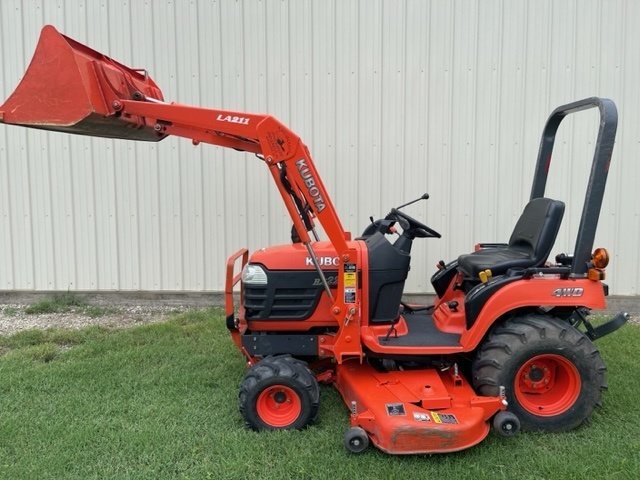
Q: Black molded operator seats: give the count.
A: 1